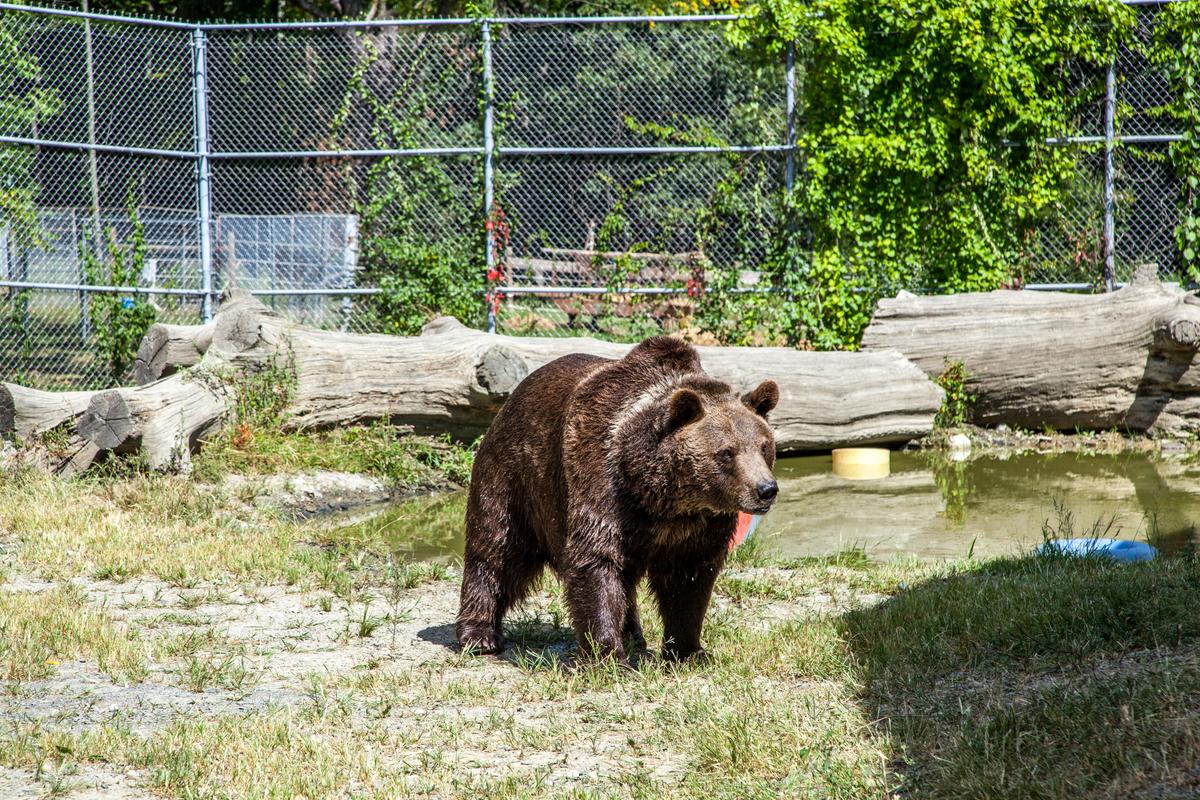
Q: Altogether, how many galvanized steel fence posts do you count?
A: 4